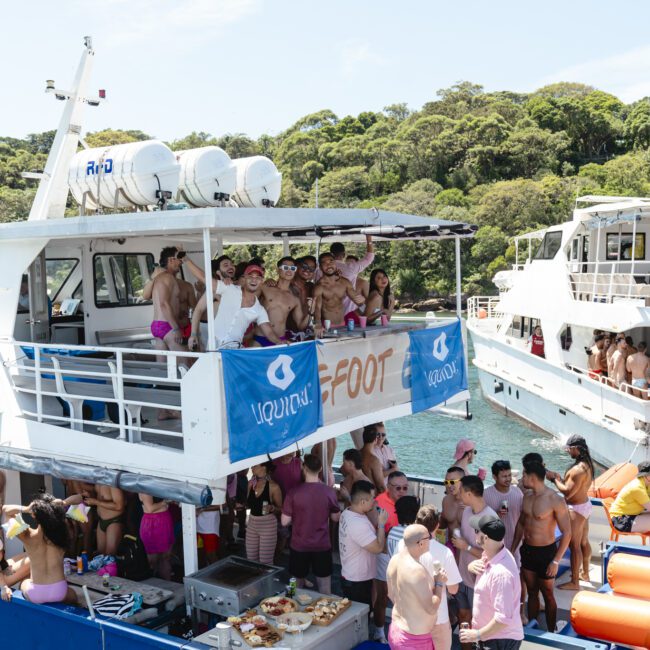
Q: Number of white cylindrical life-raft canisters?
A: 3